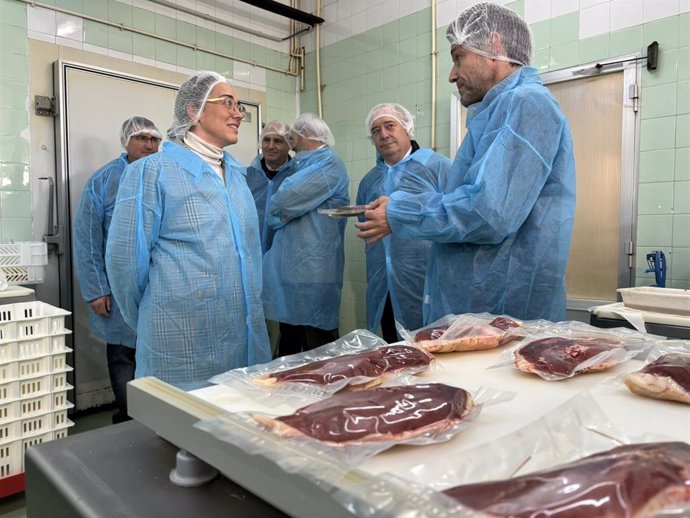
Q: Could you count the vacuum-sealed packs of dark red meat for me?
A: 6